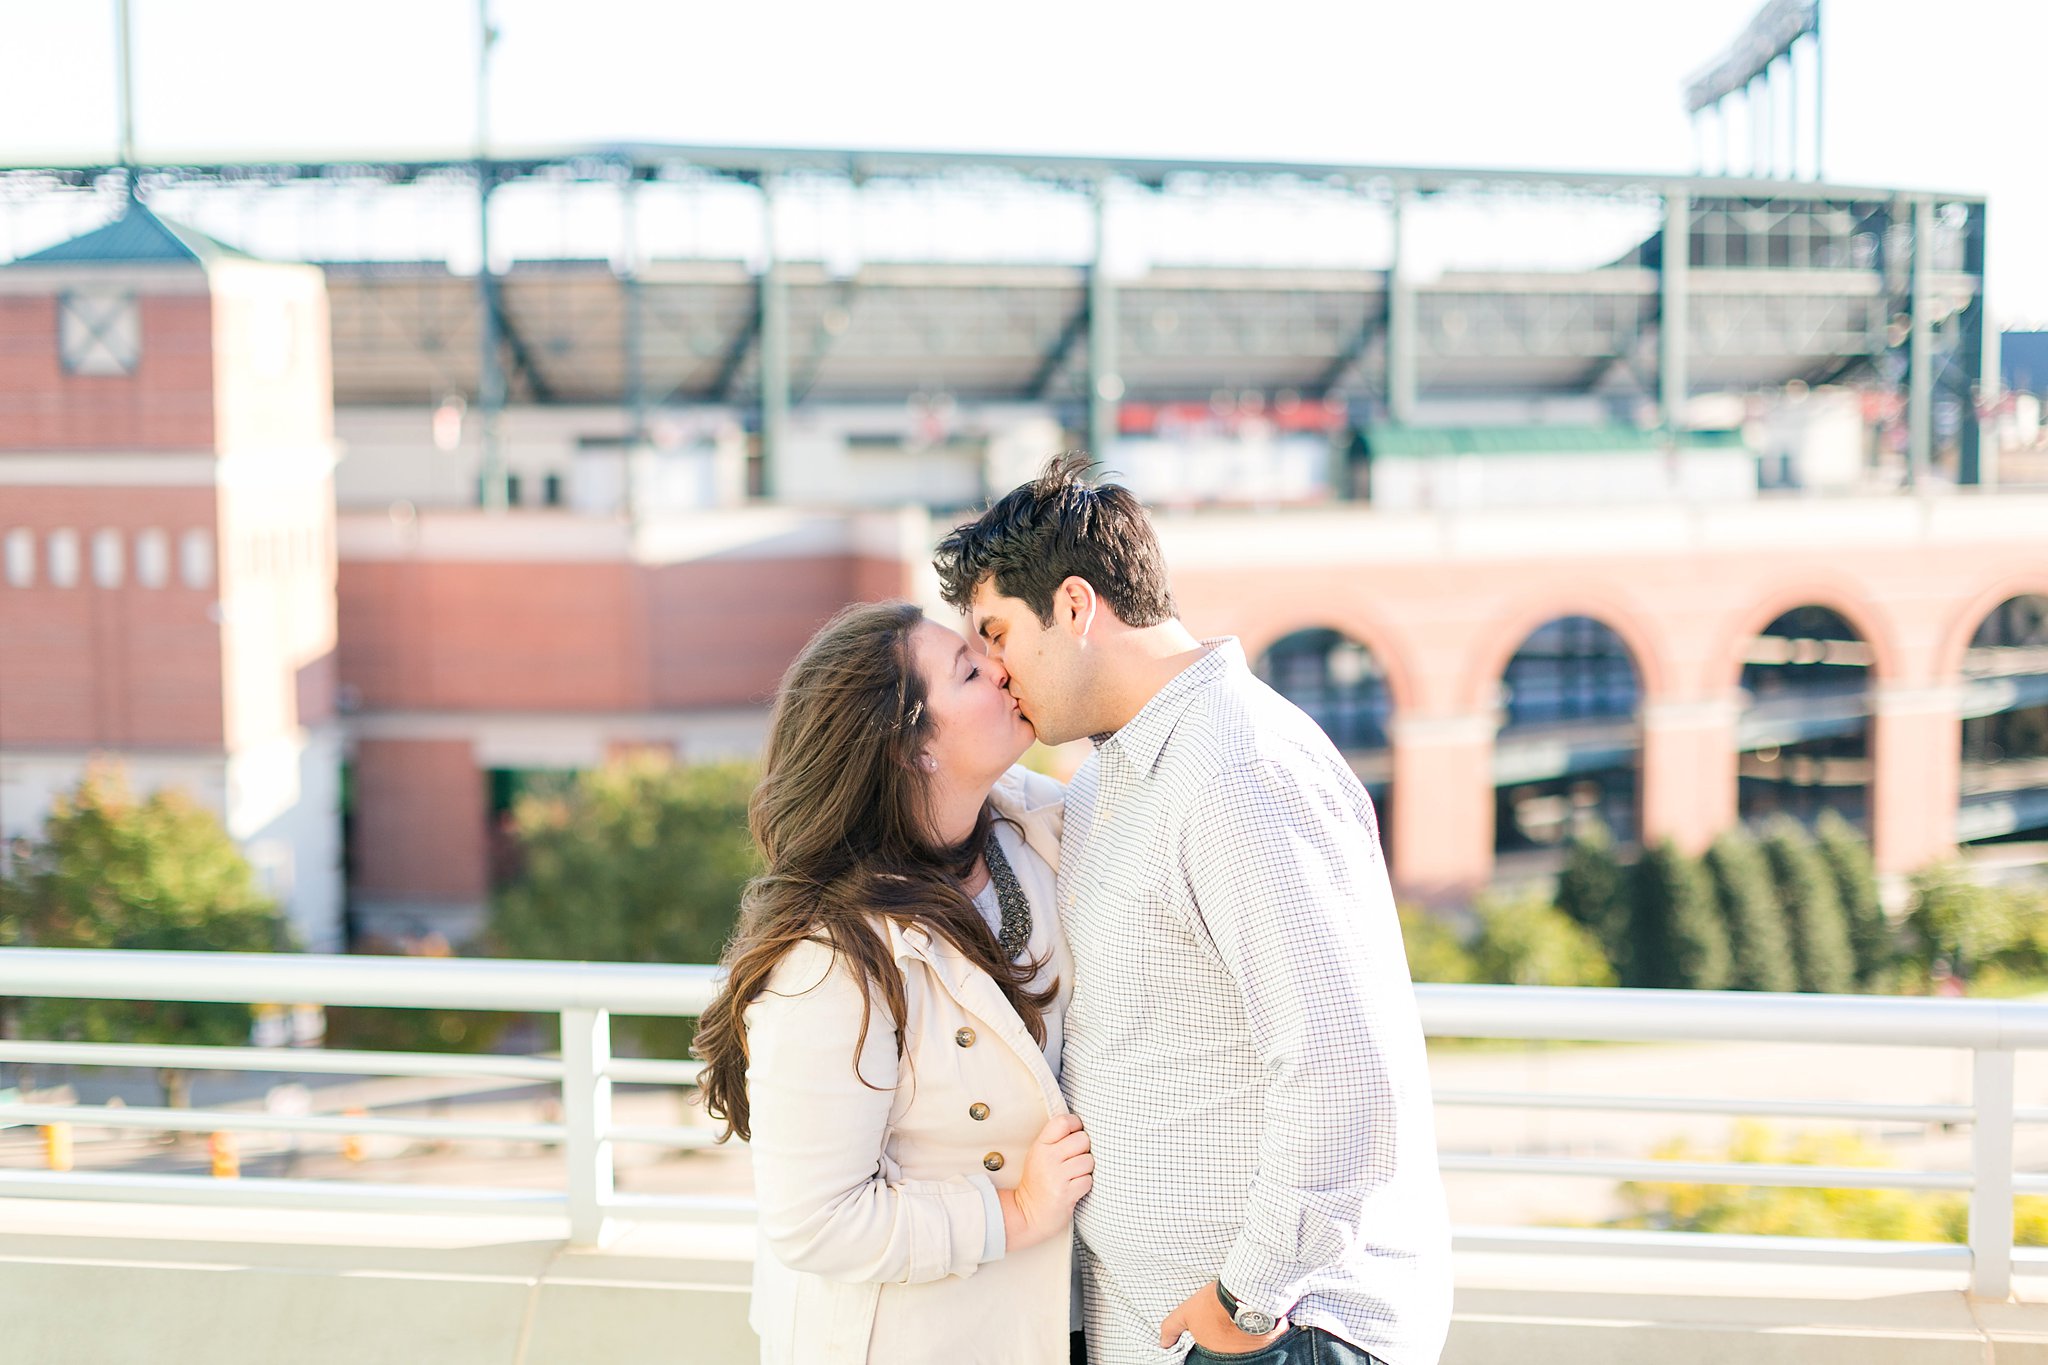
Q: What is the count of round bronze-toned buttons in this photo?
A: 3